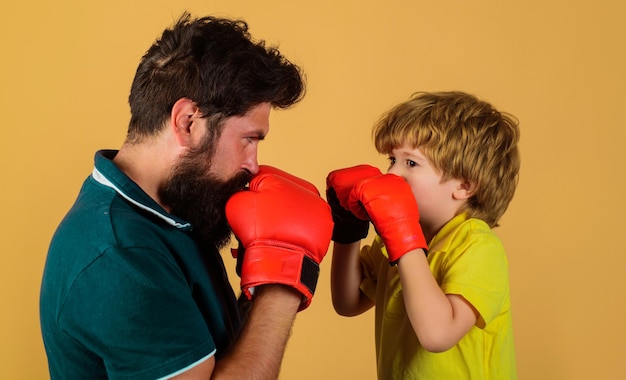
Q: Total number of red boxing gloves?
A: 4